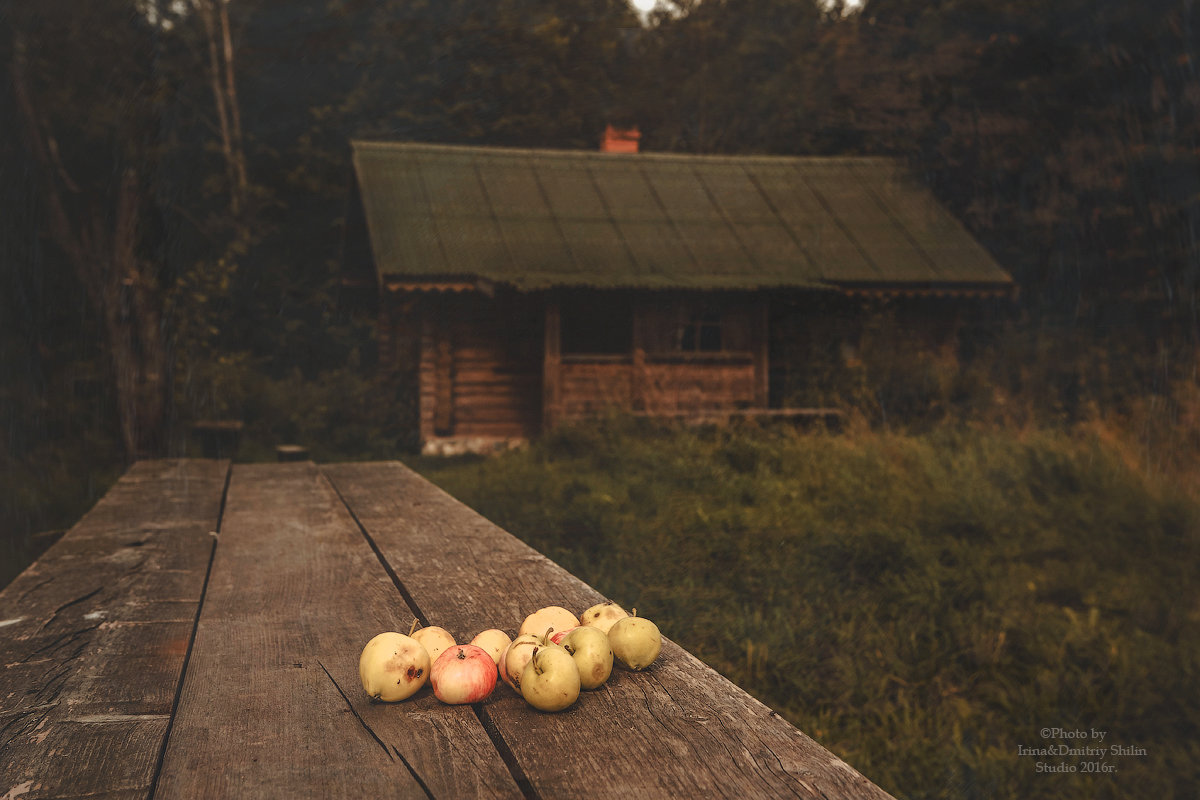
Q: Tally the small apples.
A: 11